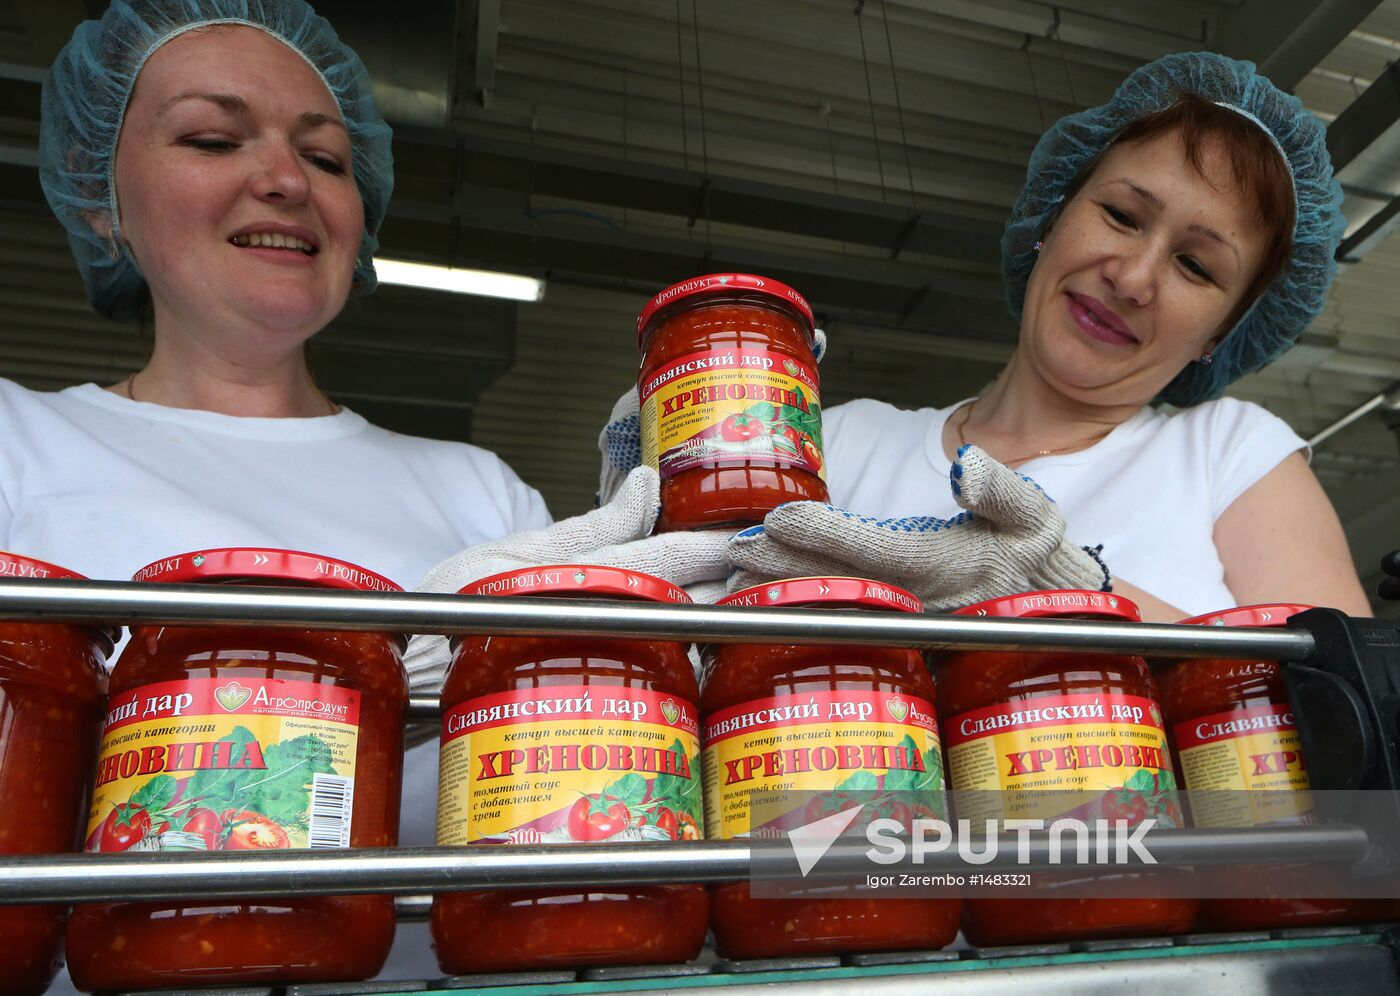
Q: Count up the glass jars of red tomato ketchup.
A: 7